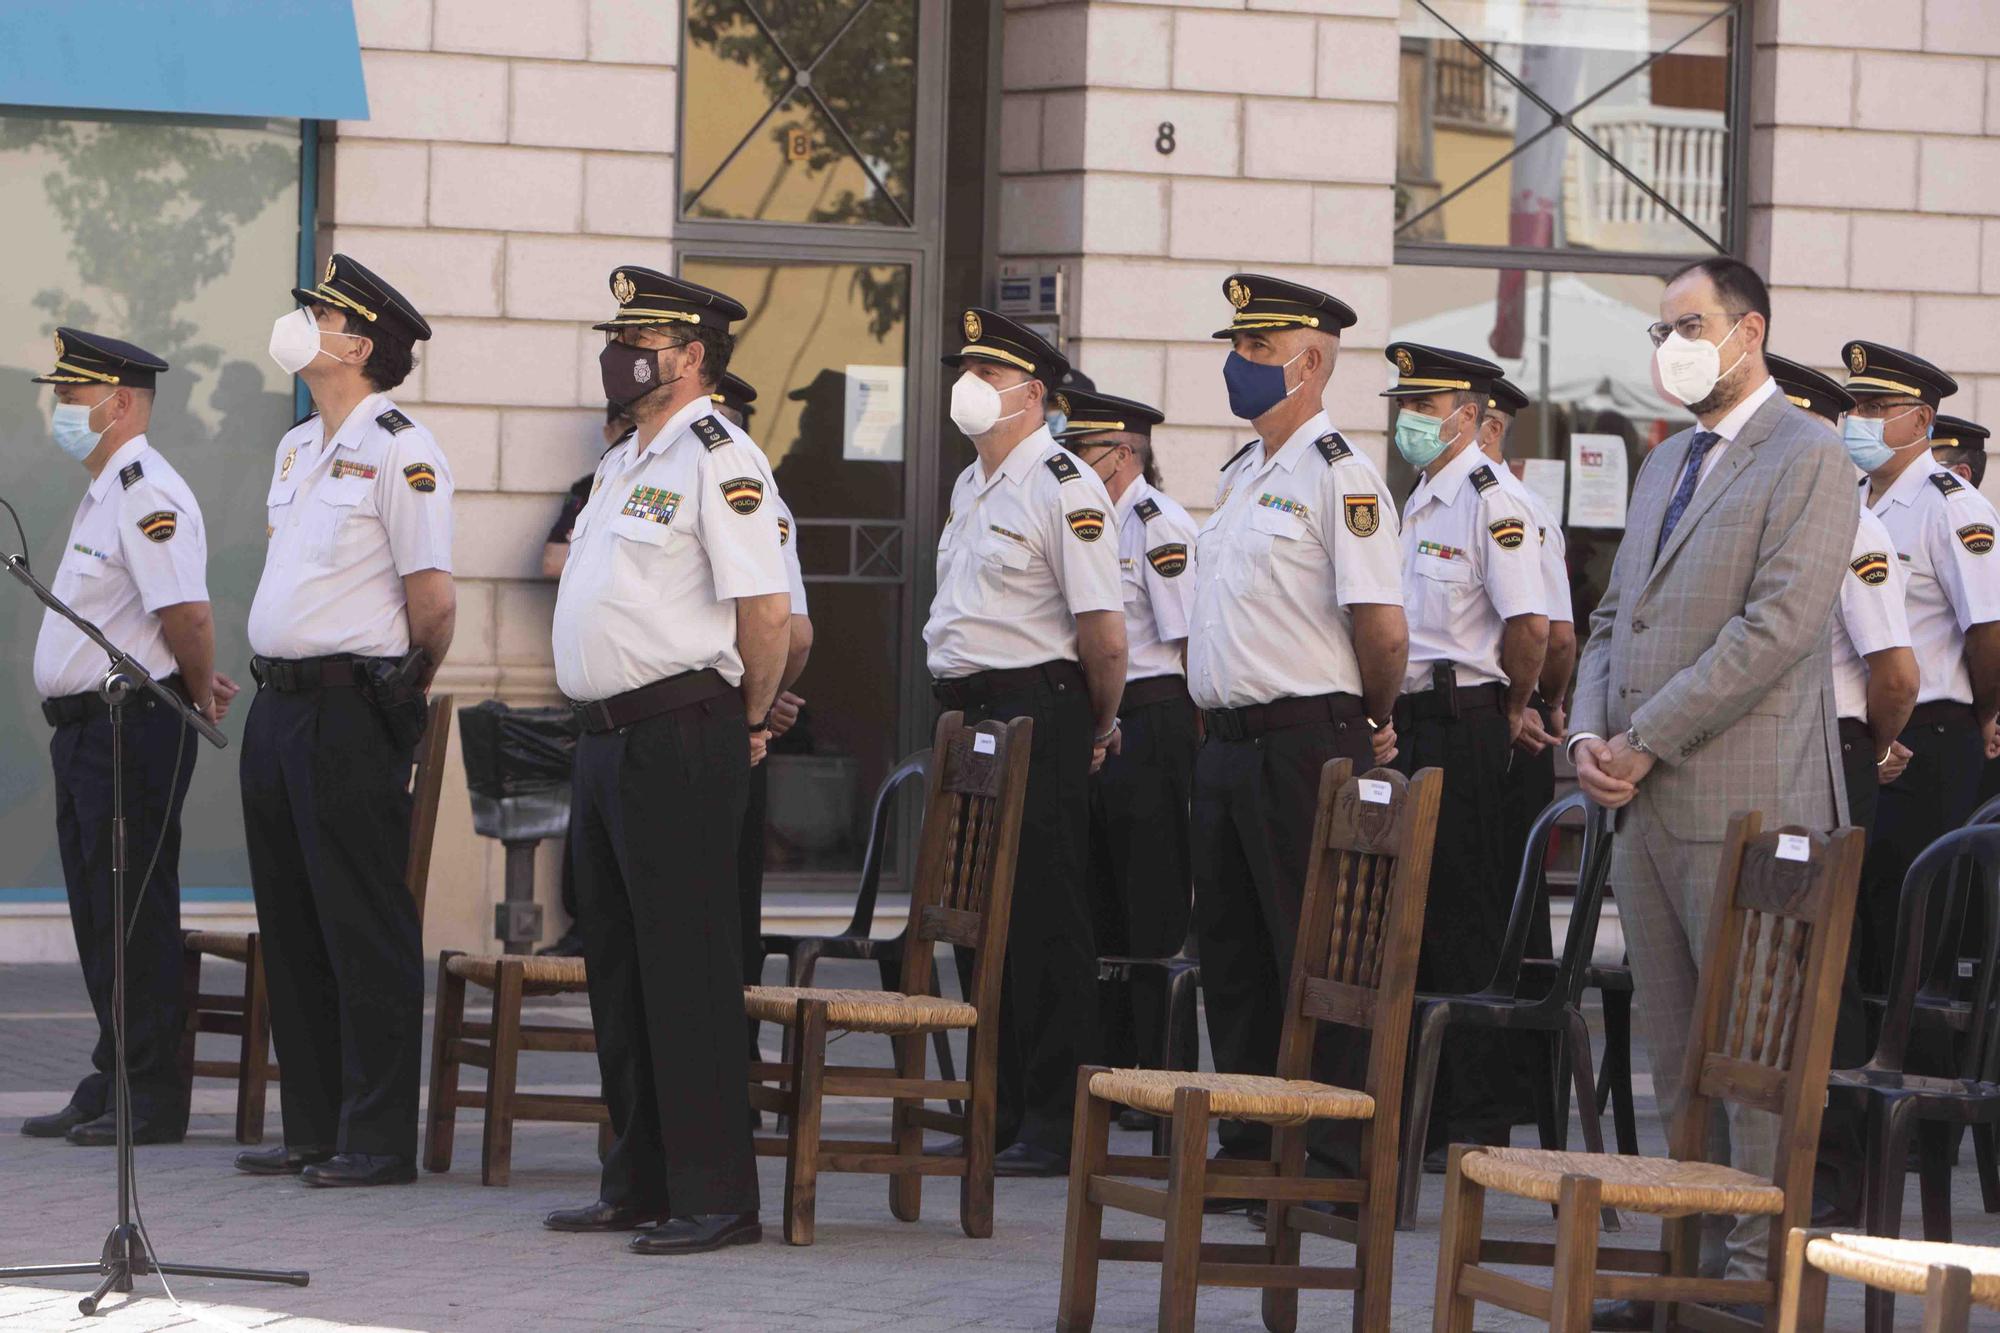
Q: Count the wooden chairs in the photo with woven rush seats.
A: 6